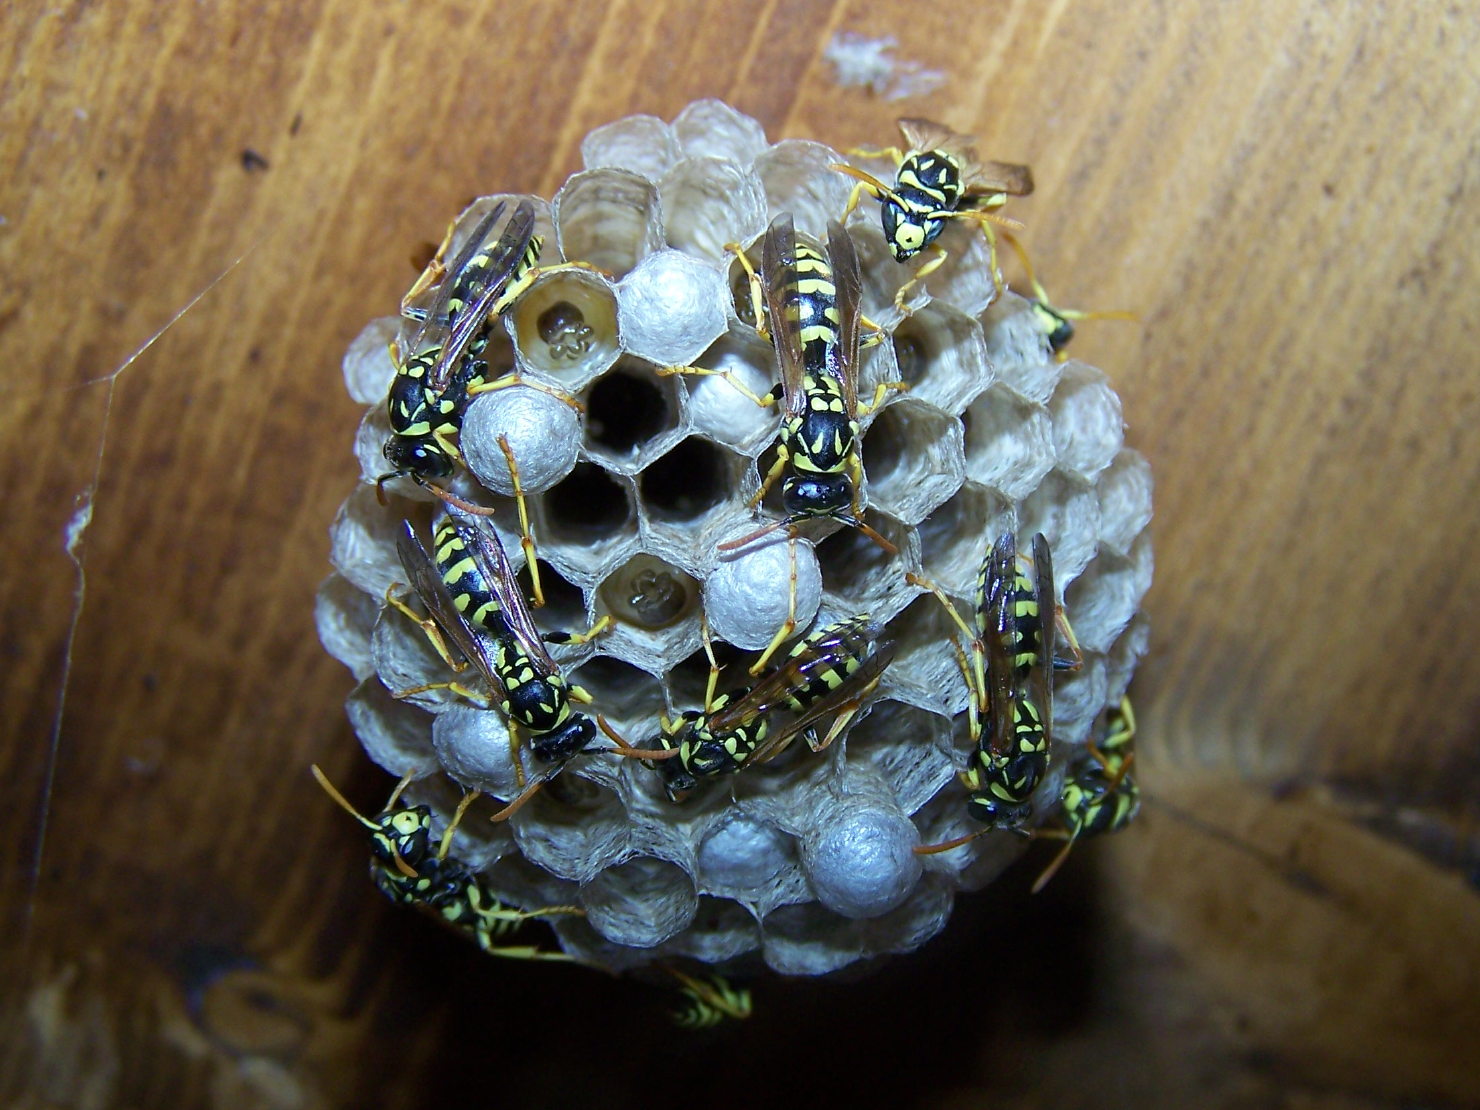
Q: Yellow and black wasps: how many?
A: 10